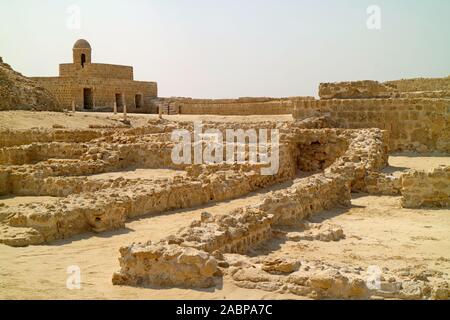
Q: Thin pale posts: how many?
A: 4